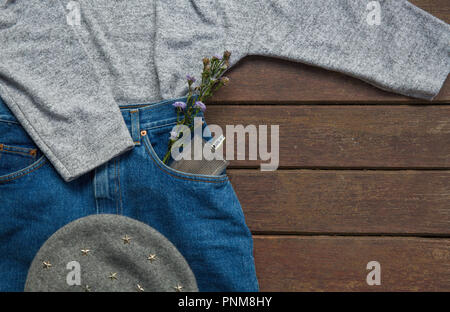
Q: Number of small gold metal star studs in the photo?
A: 8